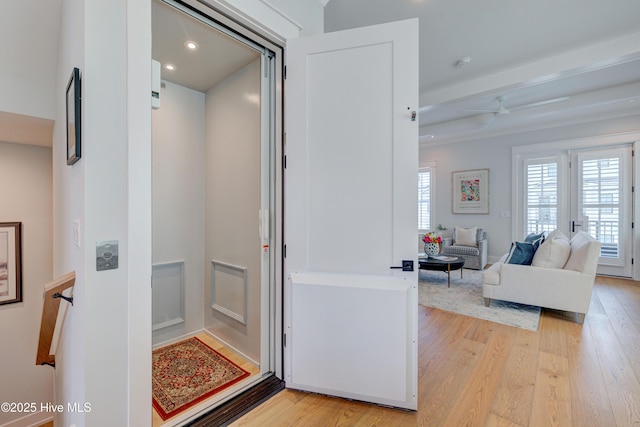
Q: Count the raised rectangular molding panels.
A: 2